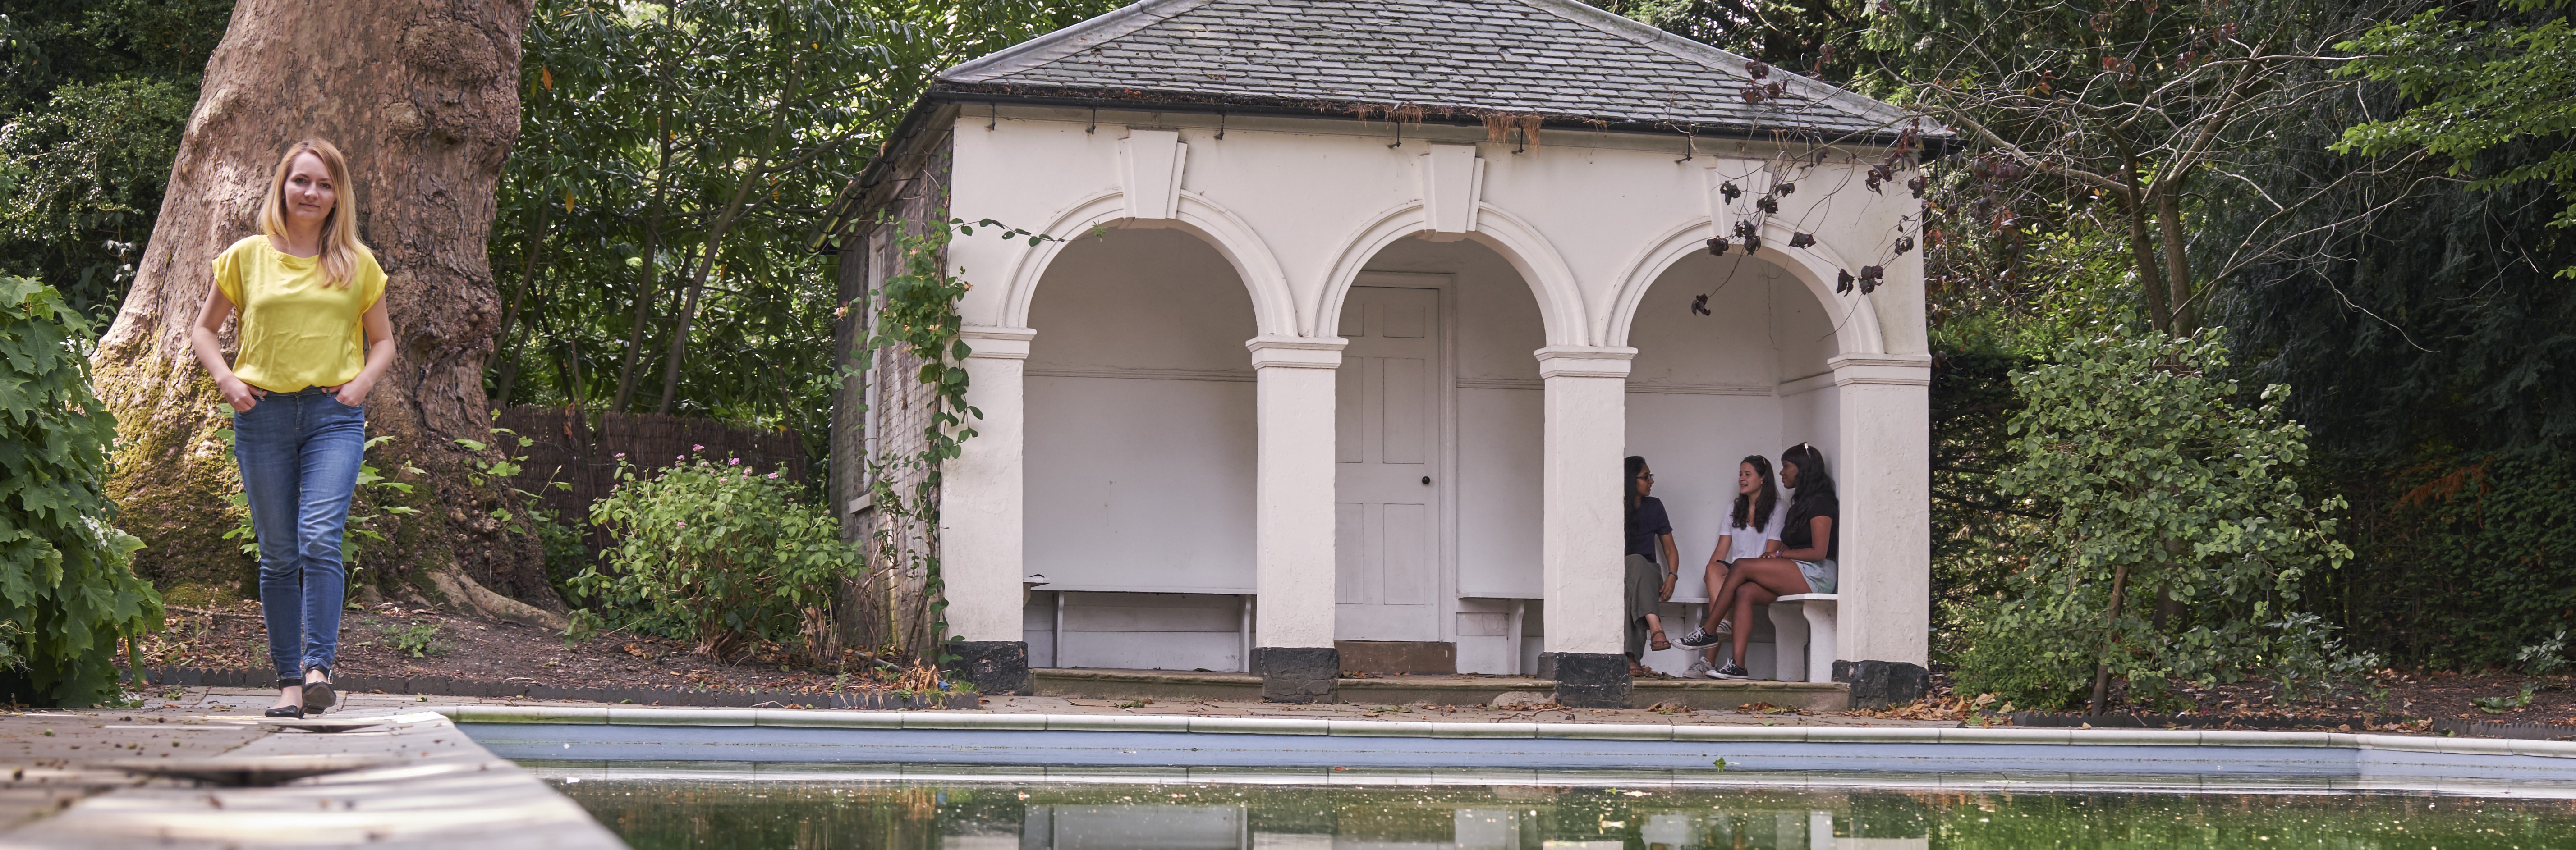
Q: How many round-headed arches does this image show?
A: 3